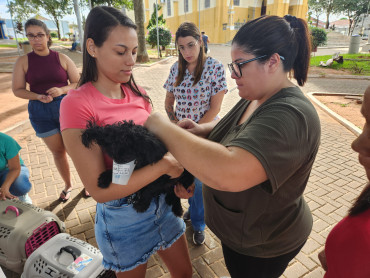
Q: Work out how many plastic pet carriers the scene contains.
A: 2